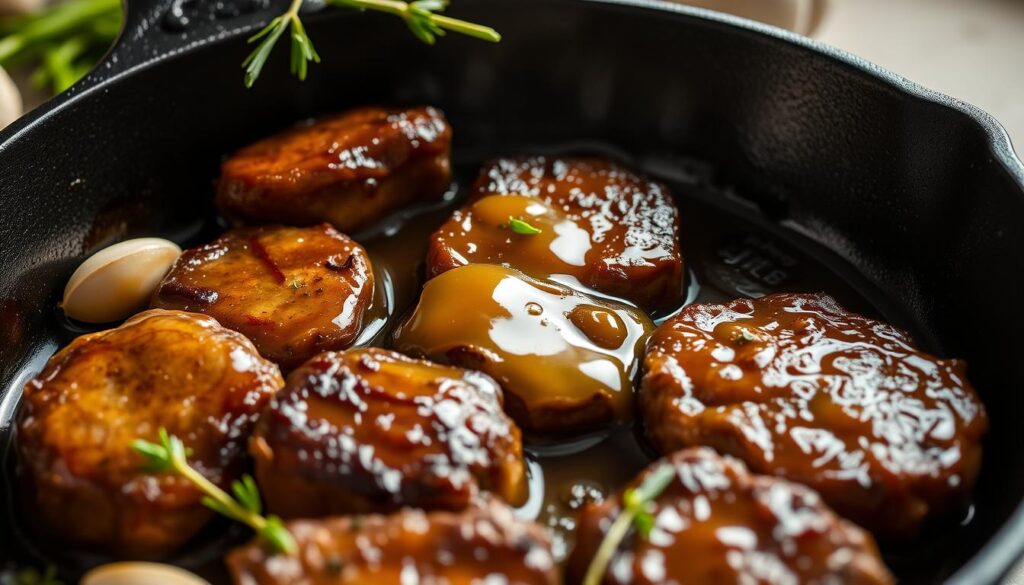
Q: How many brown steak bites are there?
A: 9